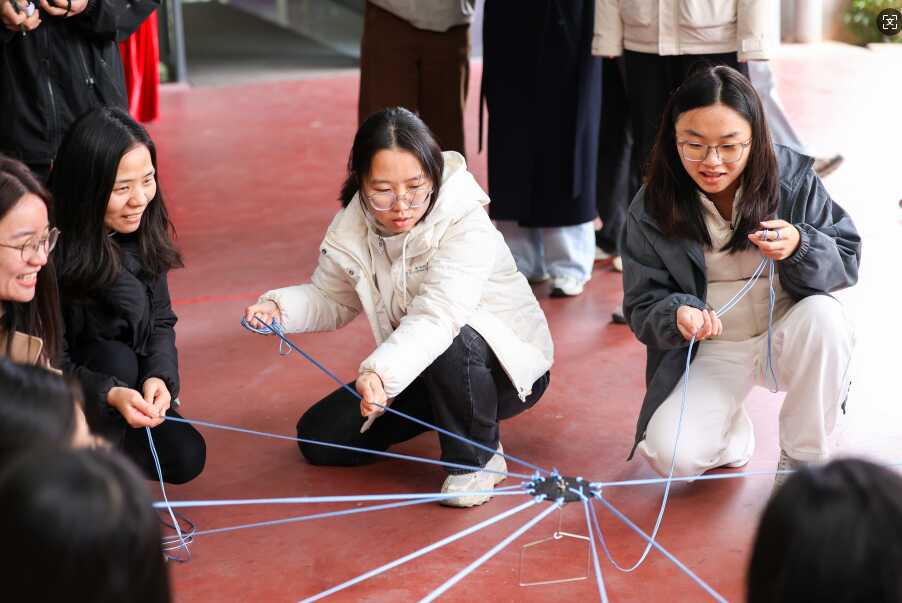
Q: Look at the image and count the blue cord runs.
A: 10